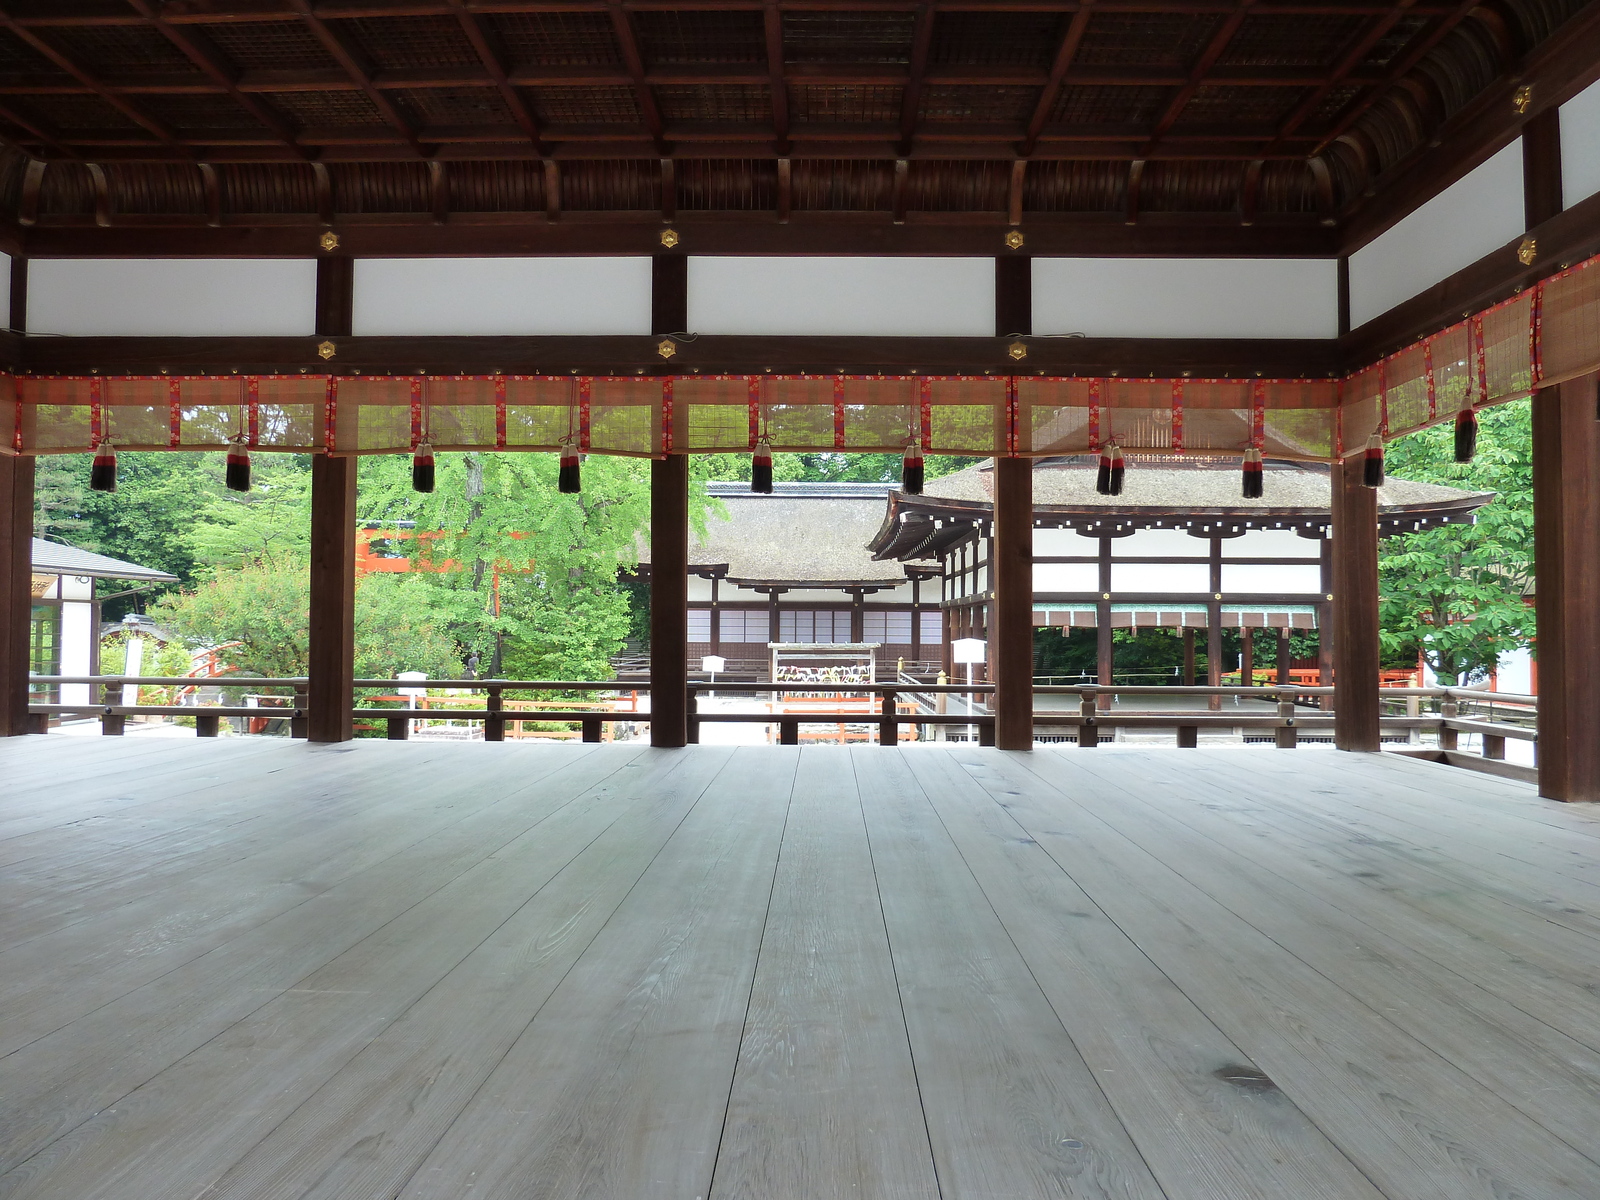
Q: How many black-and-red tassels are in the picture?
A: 10